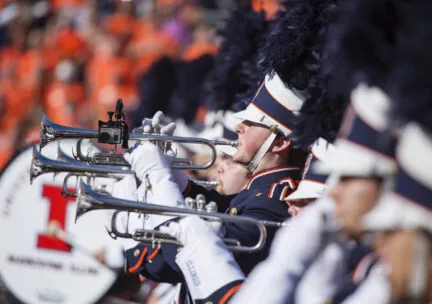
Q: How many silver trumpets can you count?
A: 4